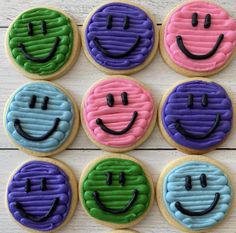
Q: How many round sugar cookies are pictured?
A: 9